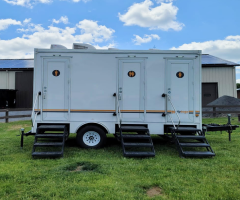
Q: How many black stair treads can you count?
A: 12